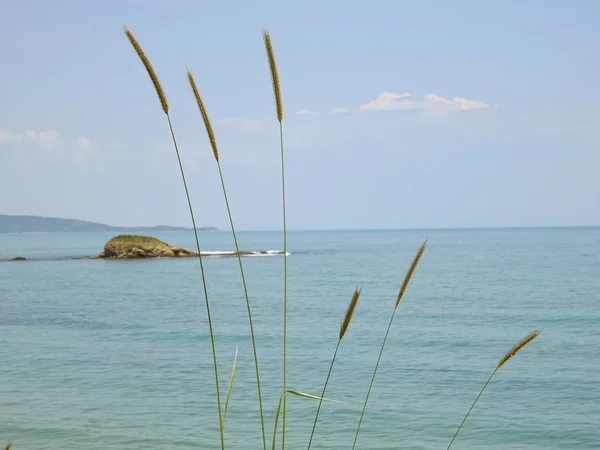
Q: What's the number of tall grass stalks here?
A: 6